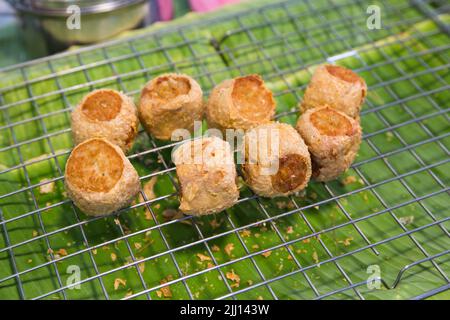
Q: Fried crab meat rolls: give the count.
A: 8